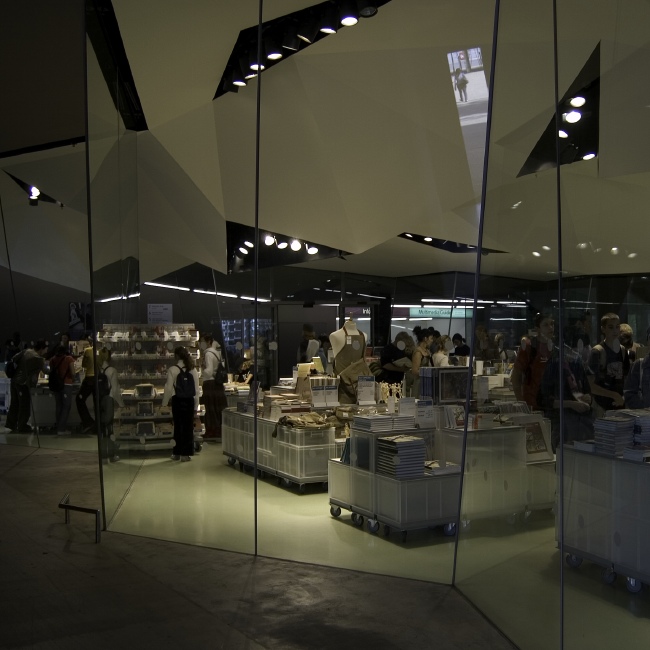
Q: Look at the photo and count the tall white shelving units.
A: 1